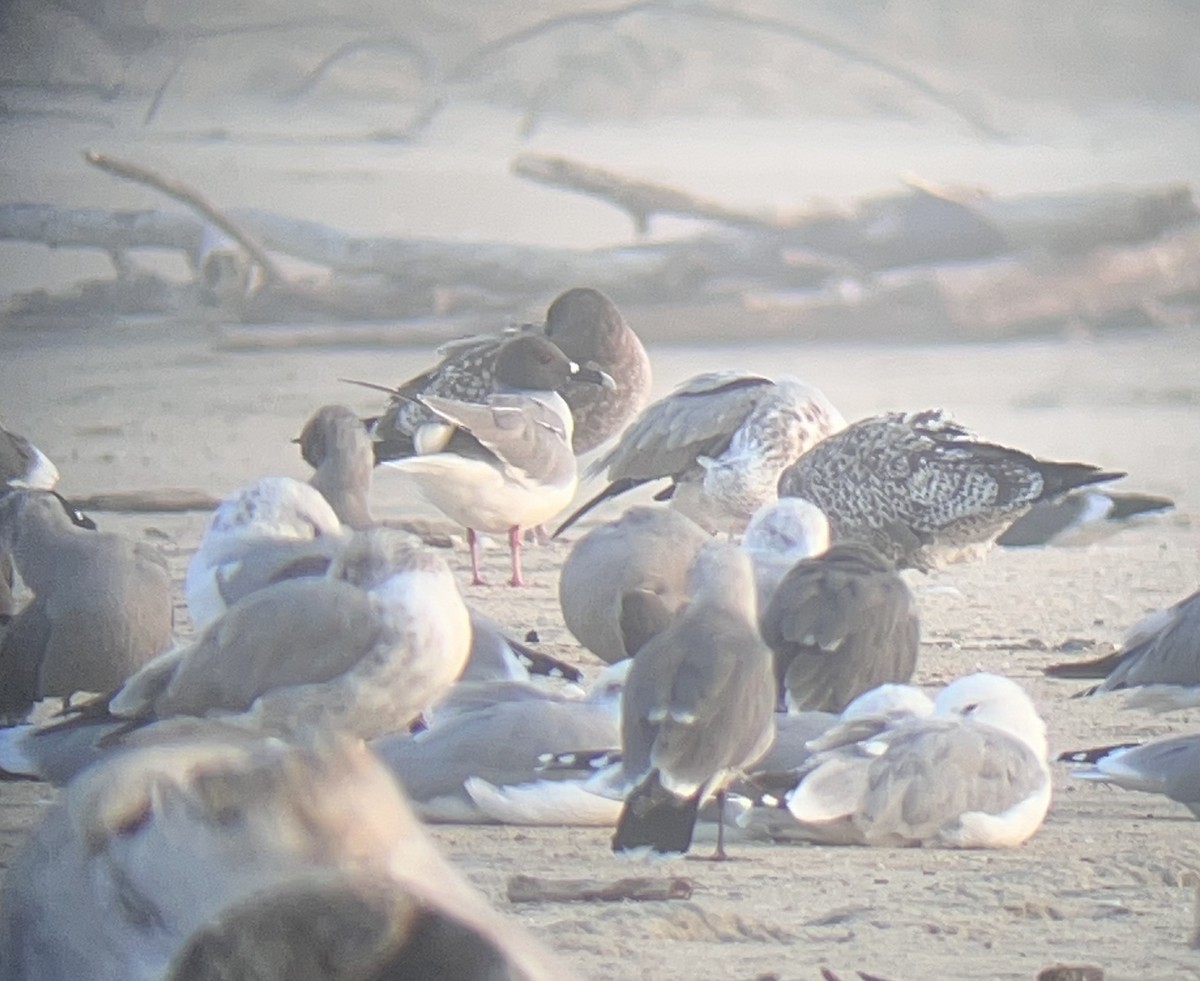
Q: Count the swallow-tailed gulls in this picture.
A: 1